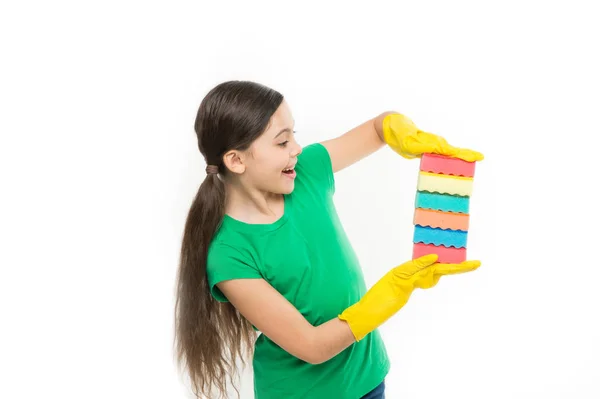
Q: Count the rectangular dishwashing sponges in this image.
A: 6